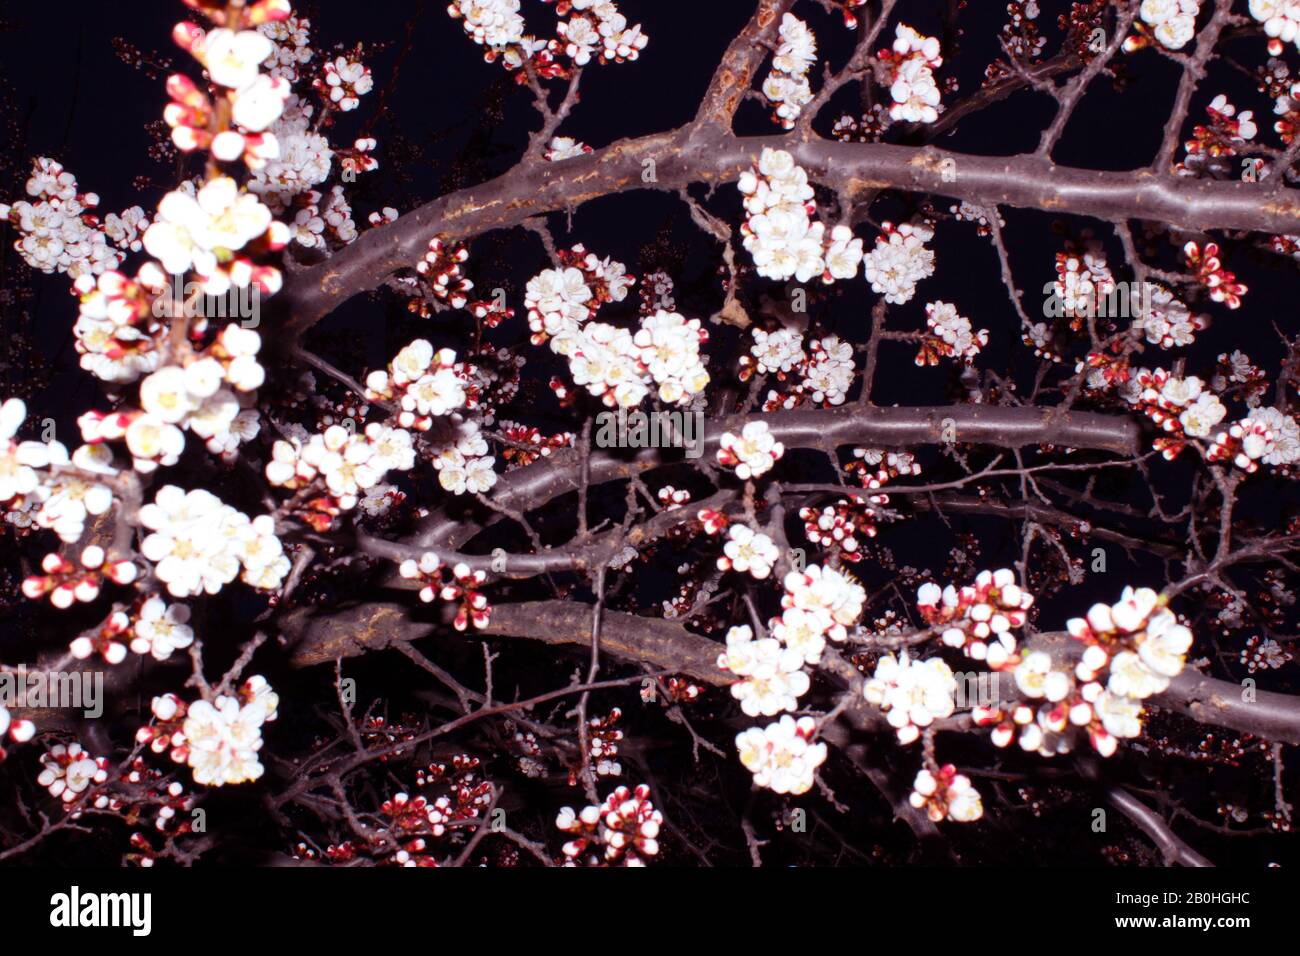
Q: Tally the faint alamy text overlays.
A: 5